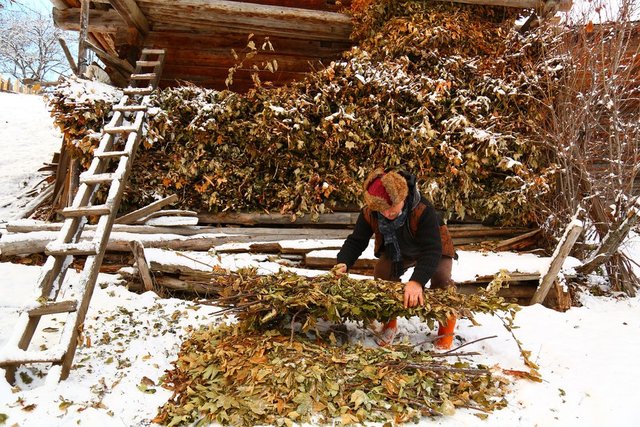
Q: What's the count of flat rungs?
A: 12